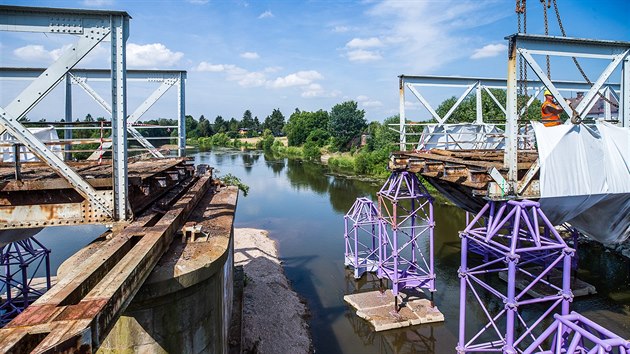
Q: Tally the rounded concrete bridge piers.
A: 1